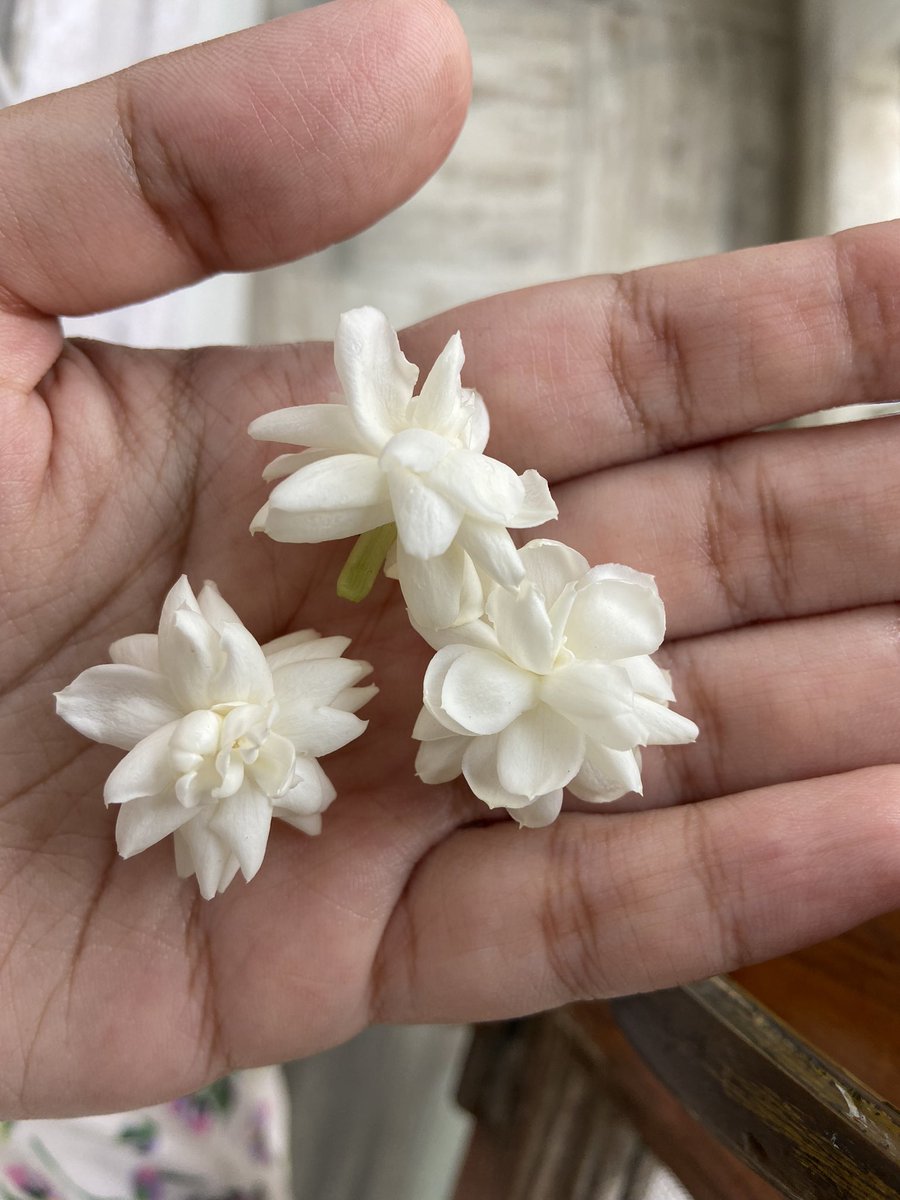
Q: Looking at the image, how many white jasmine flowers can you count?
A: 3